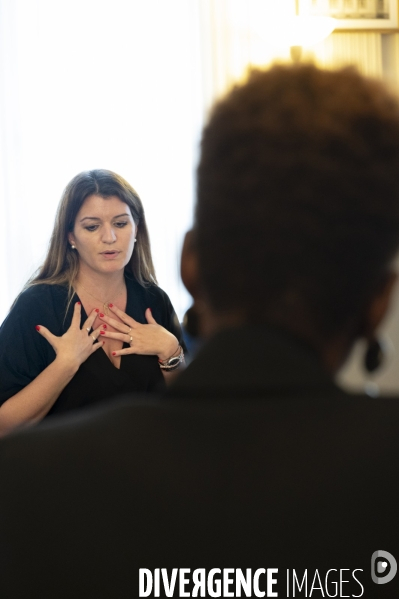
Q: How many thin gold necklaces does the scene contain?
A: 1